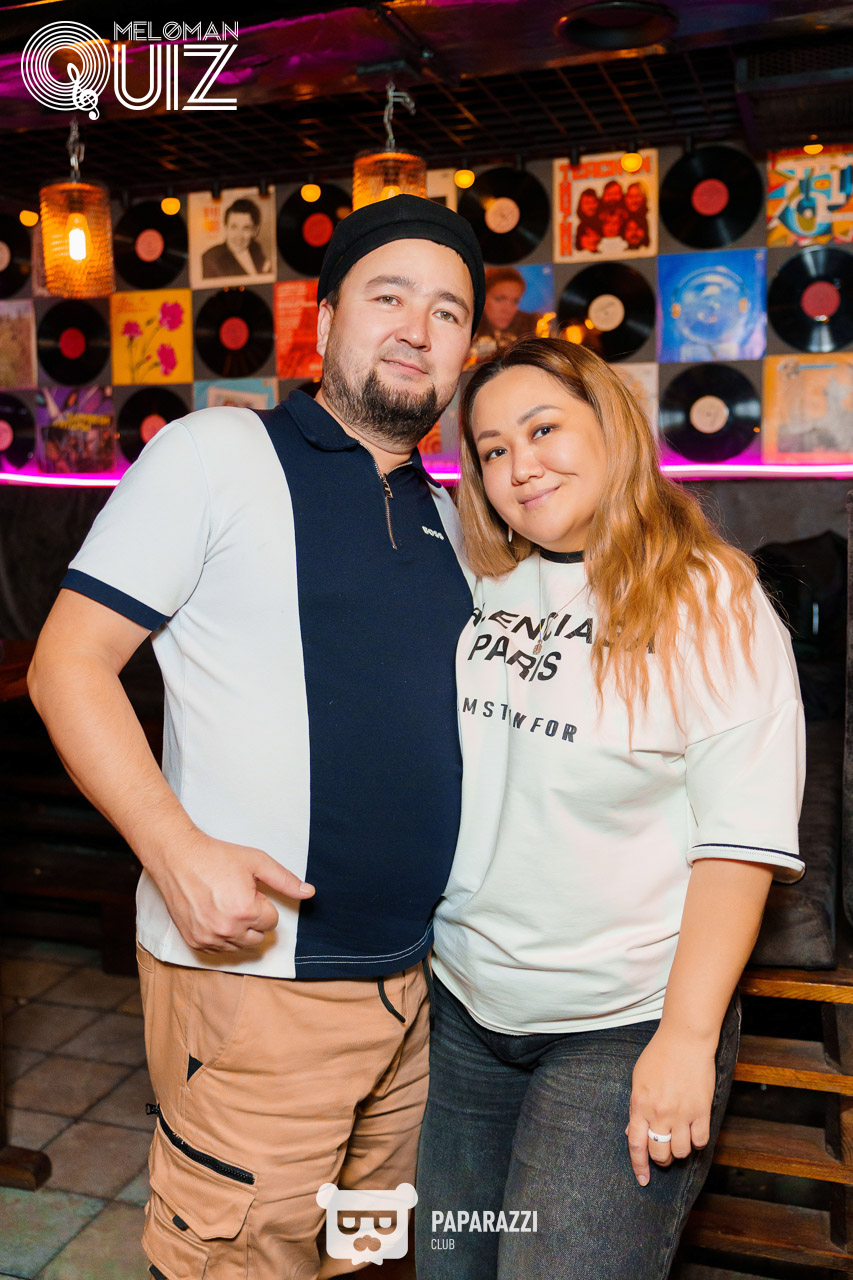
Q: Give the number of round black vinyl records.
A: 12